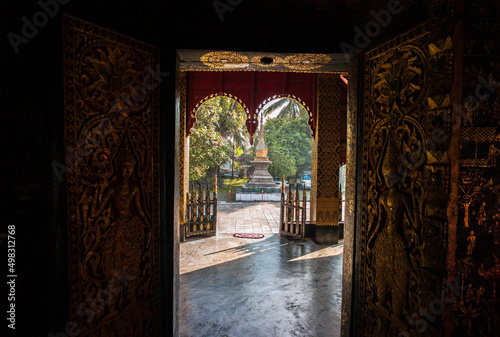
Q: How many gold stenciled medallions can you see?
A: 3